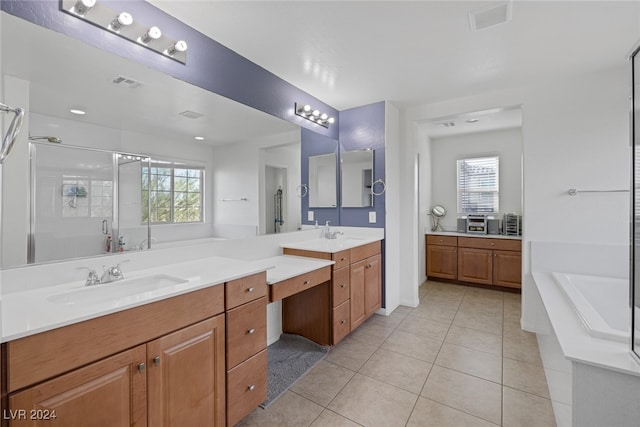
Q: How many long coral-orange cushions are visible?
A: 0